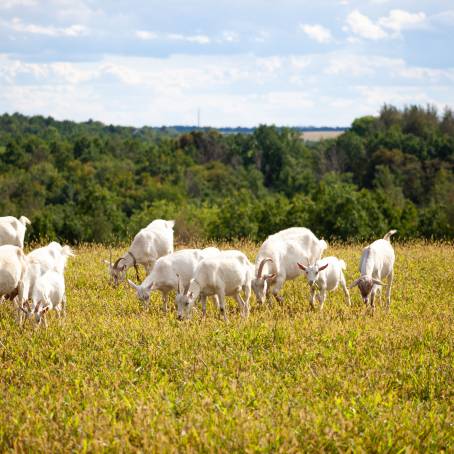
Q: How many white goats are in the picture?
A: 10